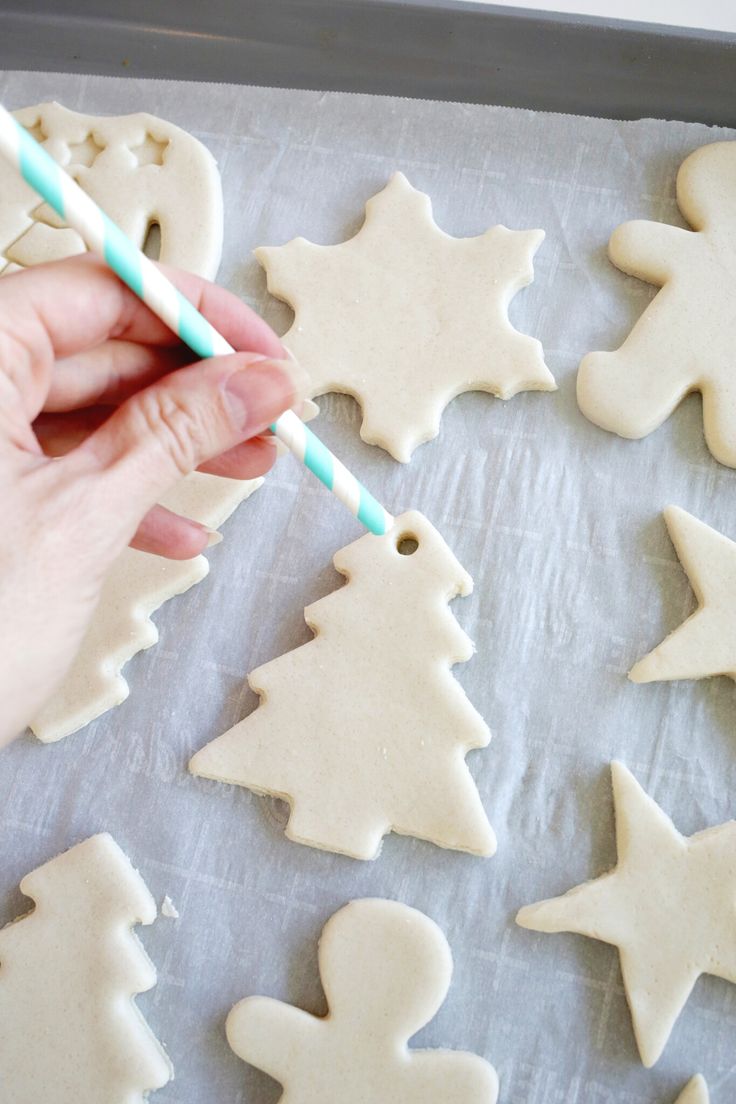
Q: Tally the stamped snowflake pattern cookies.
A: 1